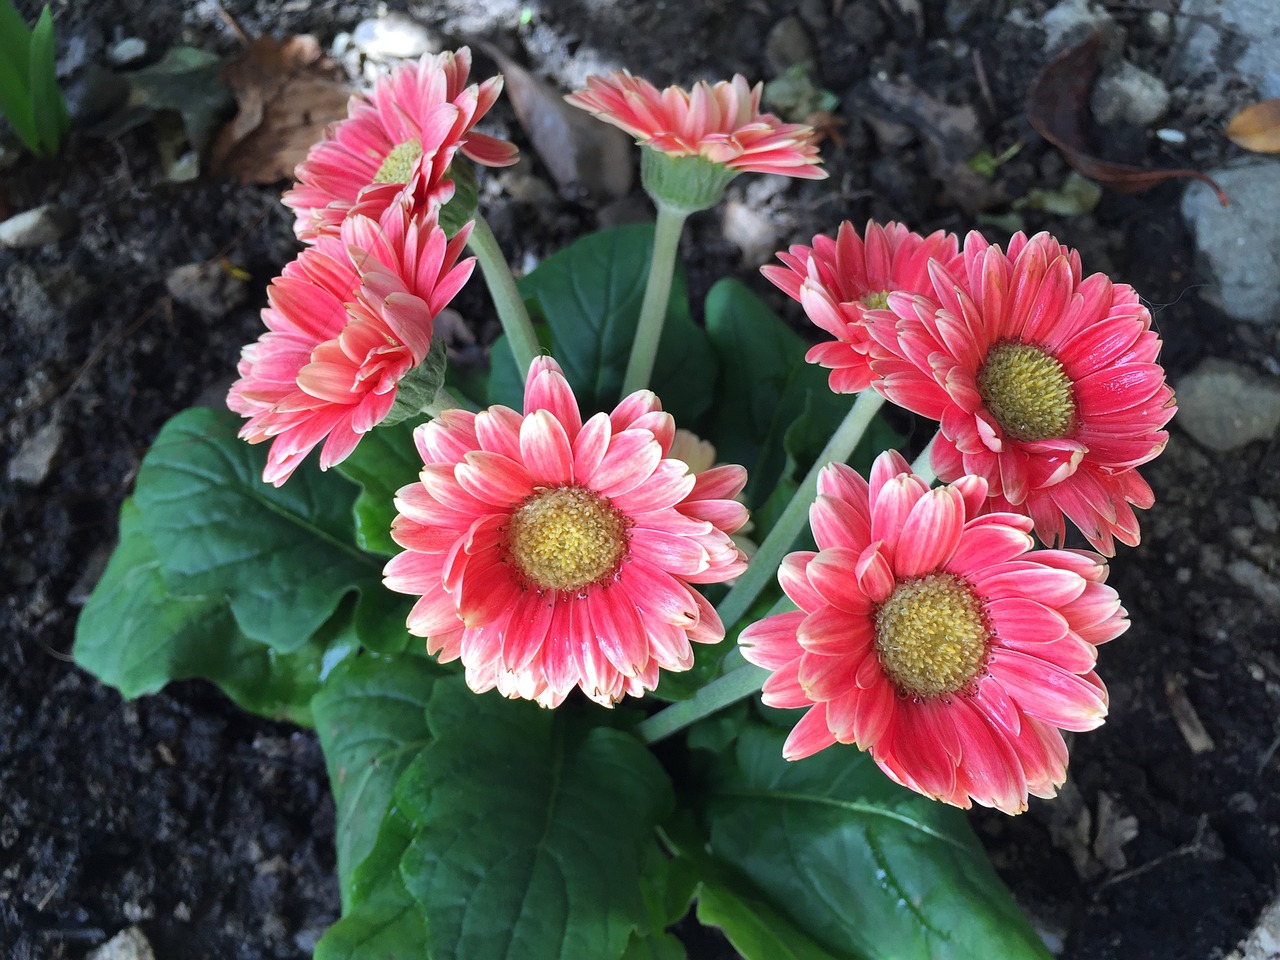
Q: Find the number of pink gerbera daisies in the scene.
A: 7